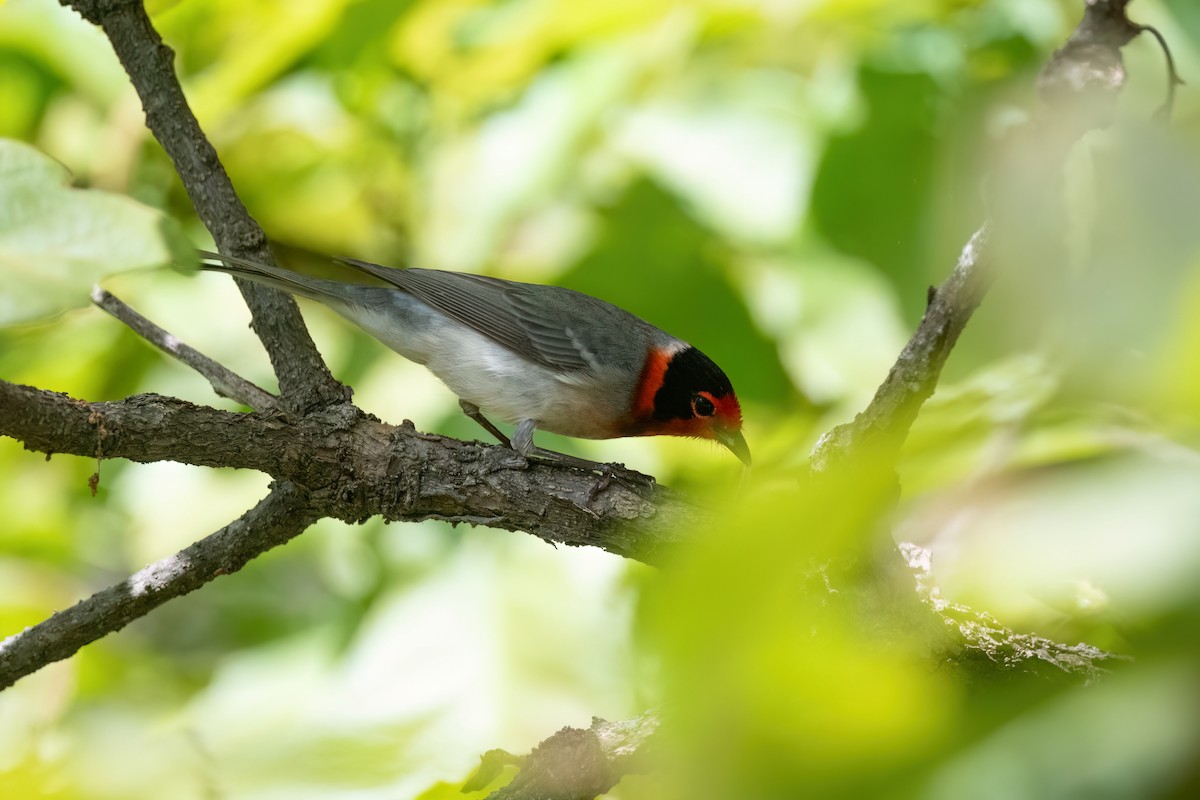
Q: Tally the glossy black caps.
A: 1